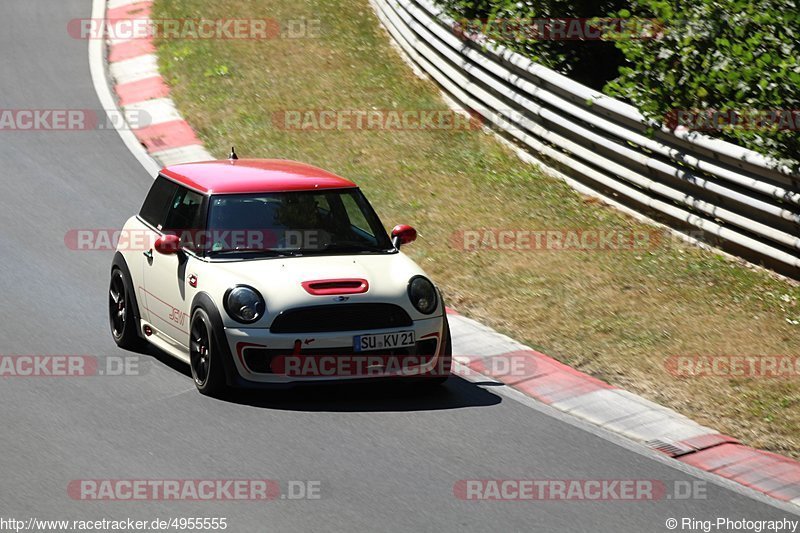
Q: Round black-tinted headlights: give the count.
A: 2